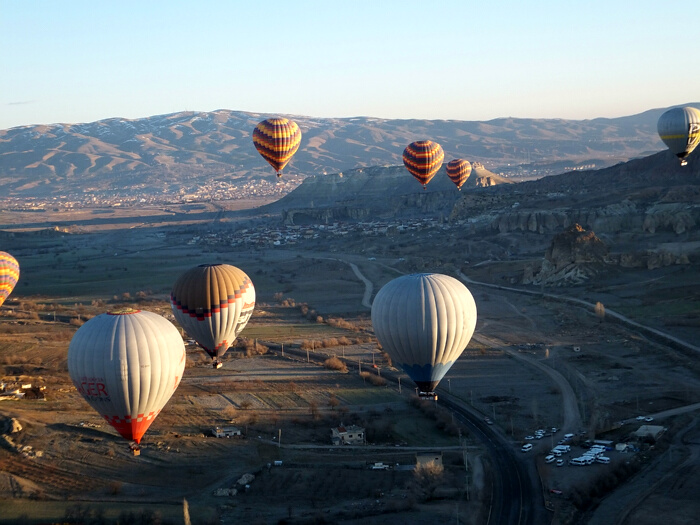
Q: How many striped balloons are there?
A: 4